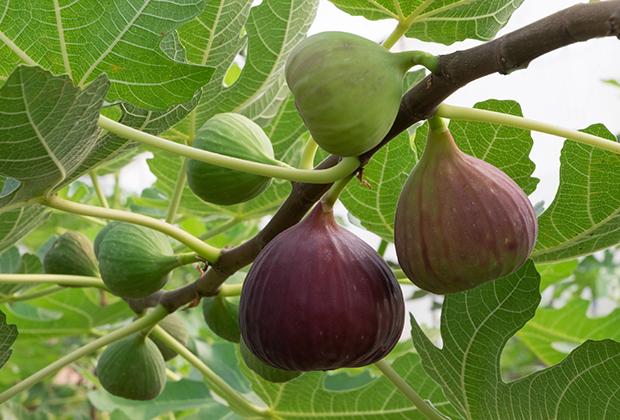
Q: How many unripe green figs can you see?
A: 8